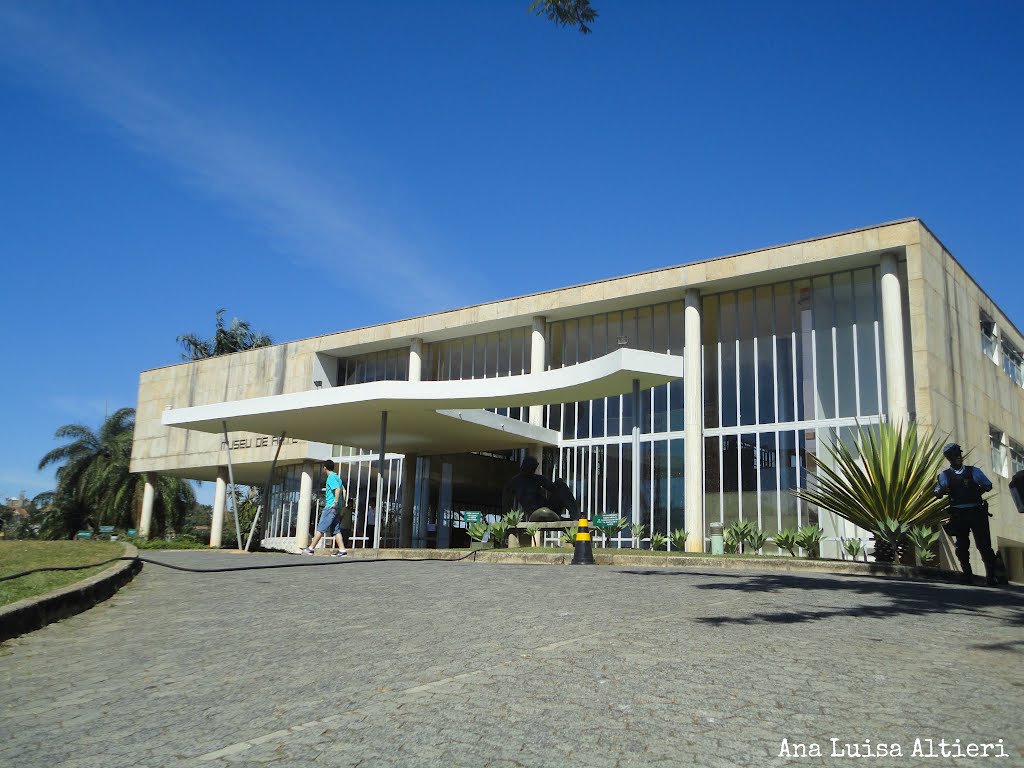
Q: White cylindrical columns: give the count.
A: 7